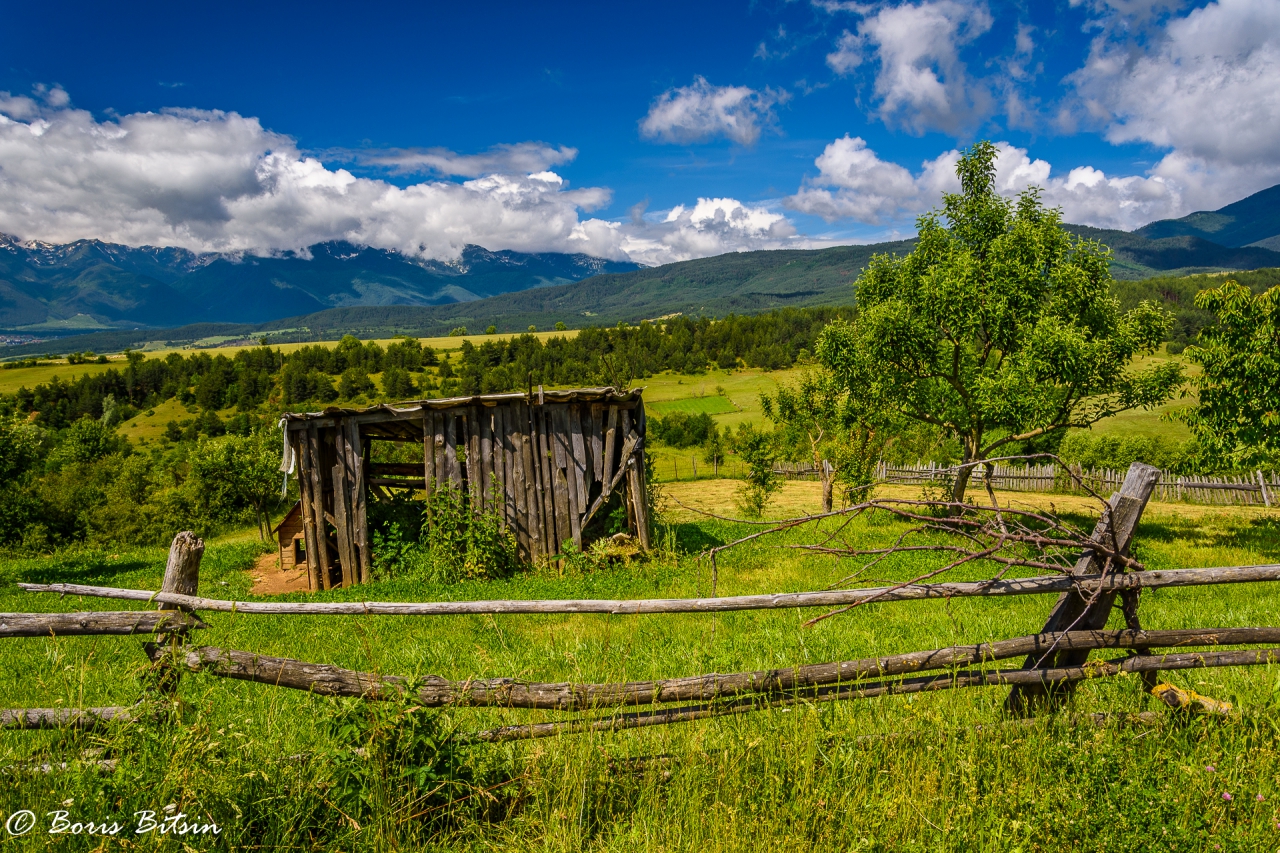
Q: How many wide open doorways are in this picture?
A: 1